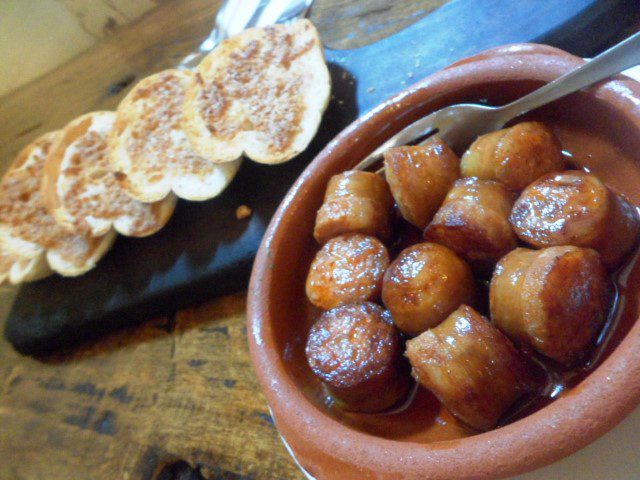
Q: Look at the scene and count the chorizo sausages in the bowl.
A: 10